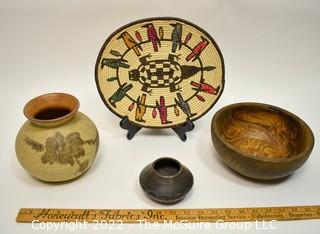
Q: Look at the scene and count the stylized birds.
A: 10